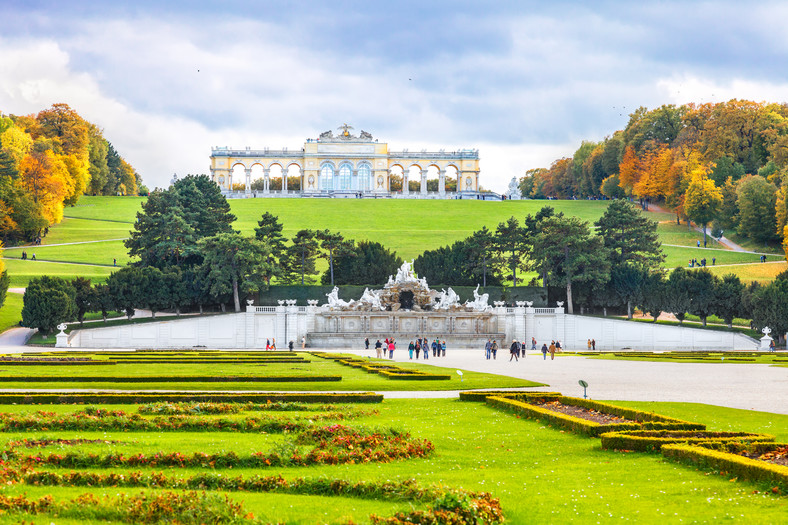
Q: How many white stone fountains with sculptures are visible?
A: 1